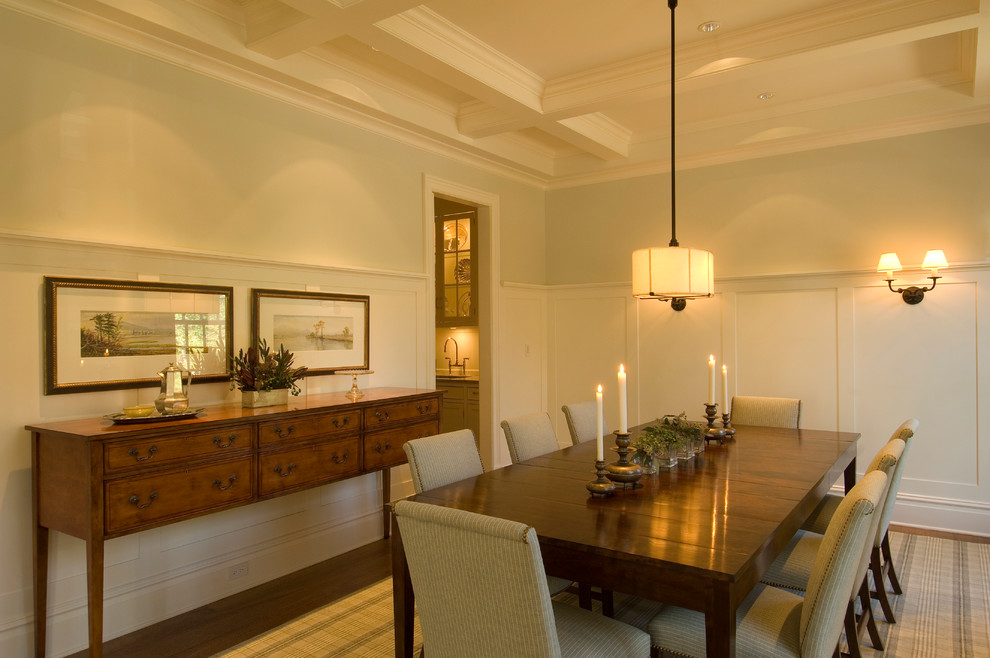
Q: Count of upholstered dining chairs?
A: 8